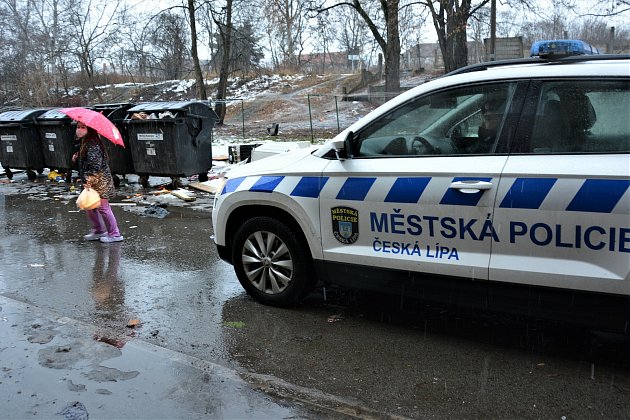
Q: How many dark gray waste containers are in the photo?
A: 4